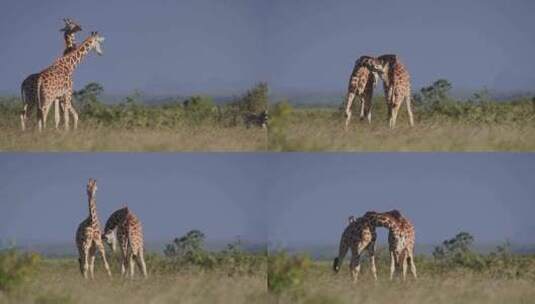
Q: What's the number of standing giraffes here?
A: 8